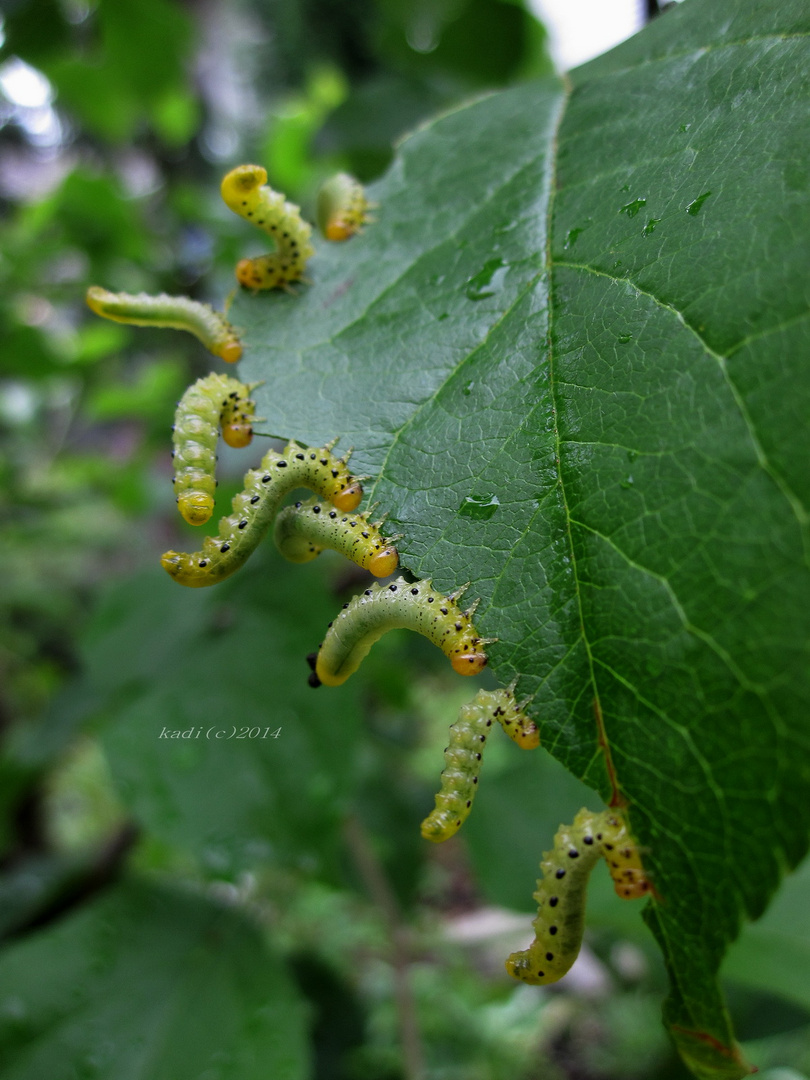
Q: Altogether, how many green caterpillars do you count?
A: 9